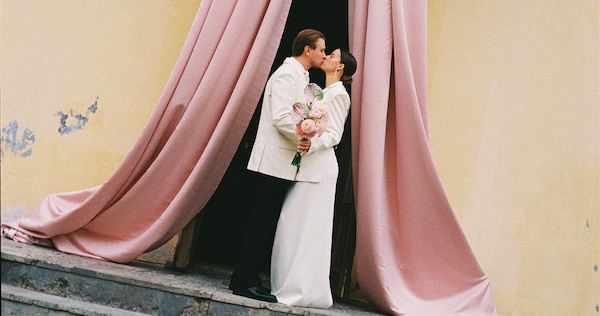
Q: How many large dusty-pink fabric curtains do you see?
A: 2